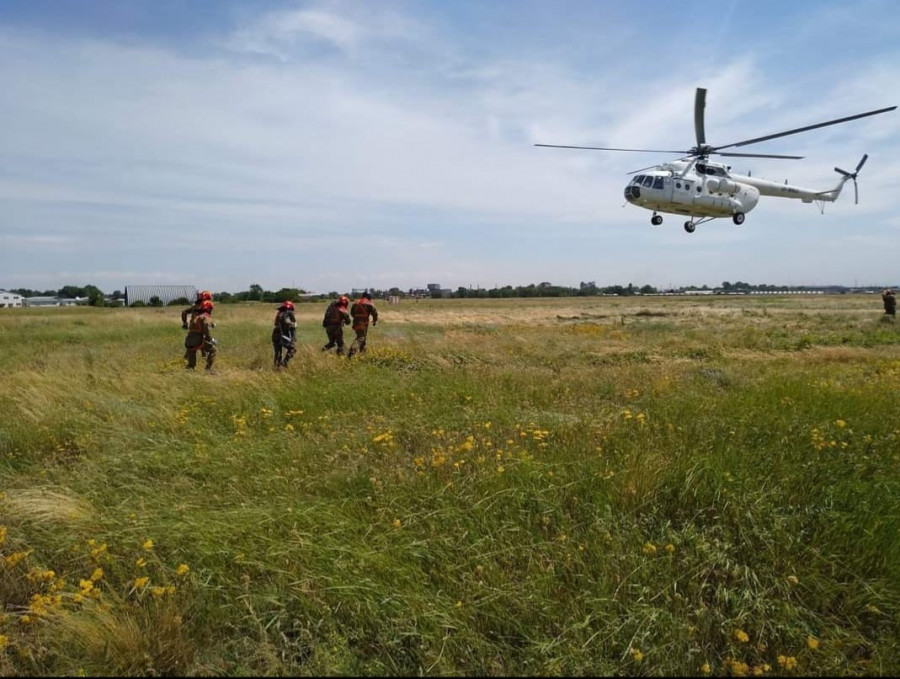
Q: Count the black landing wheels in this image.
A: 3